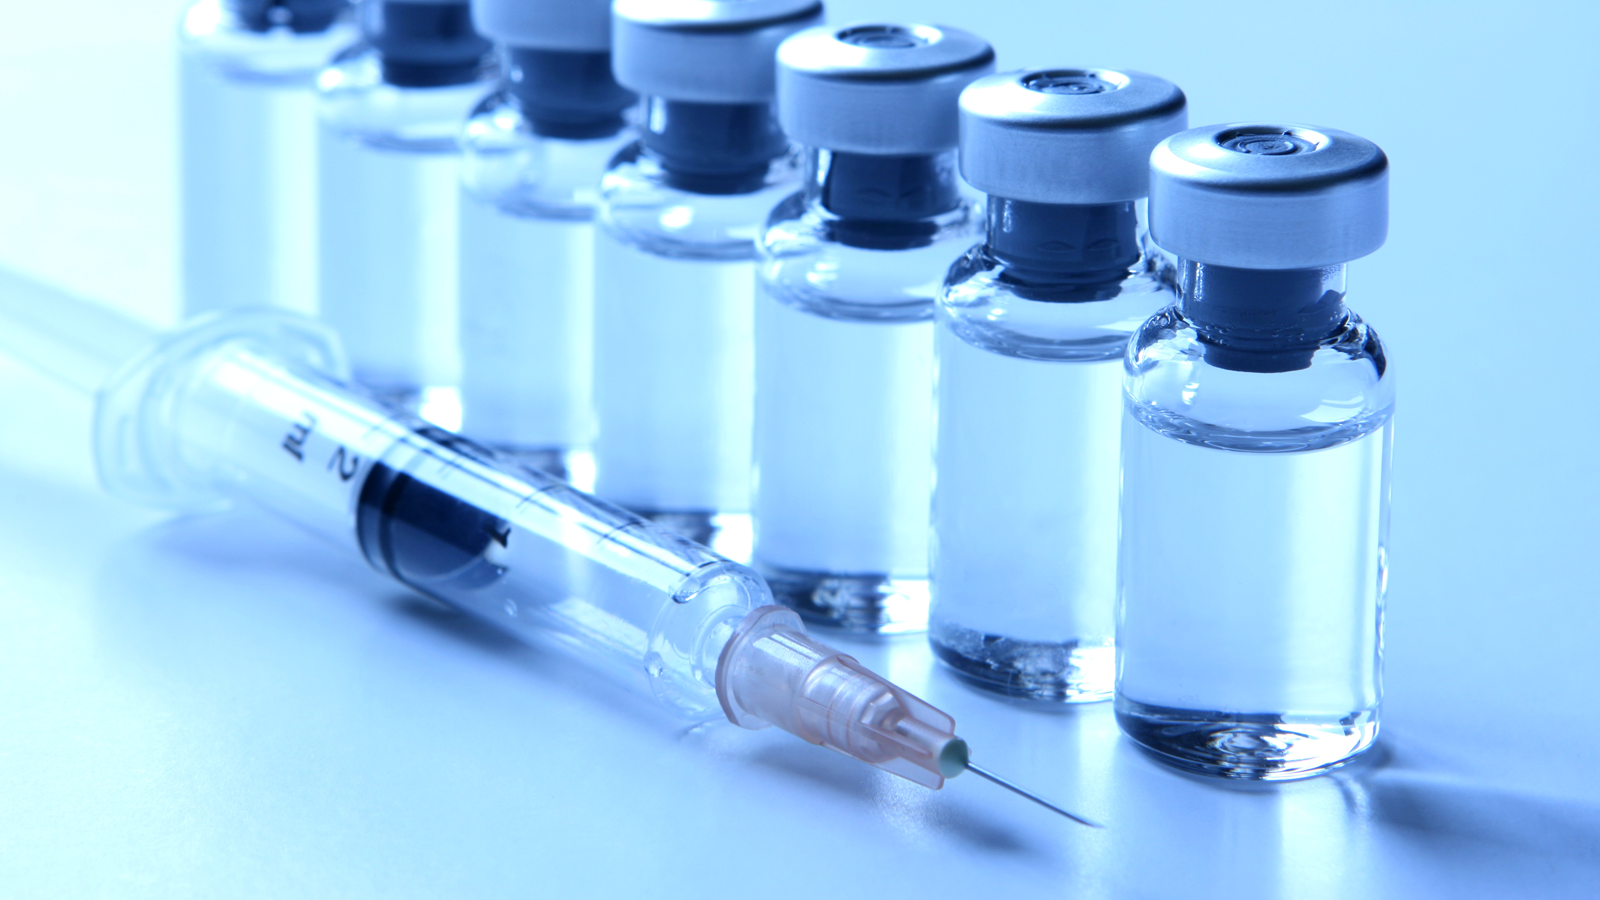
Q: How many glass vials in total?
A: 7